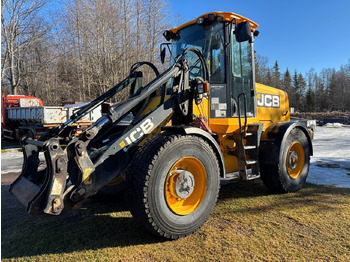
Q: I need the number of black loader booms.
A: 2